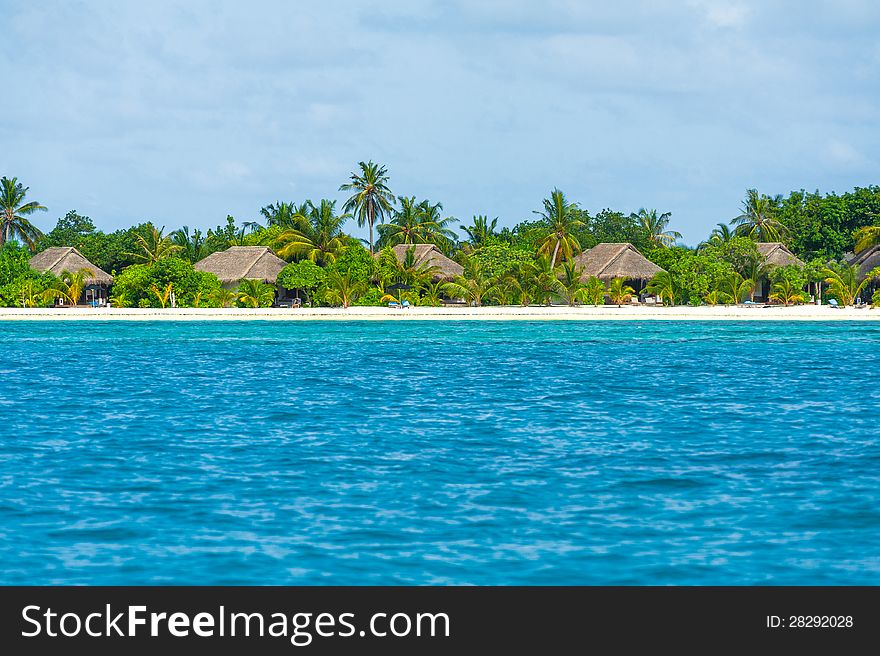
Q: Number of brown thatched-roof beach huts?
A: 6